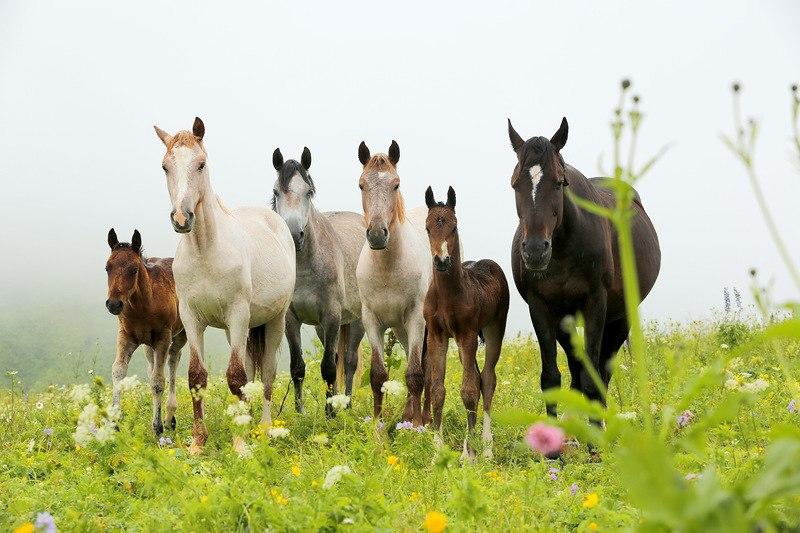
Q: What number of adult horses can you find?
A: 4